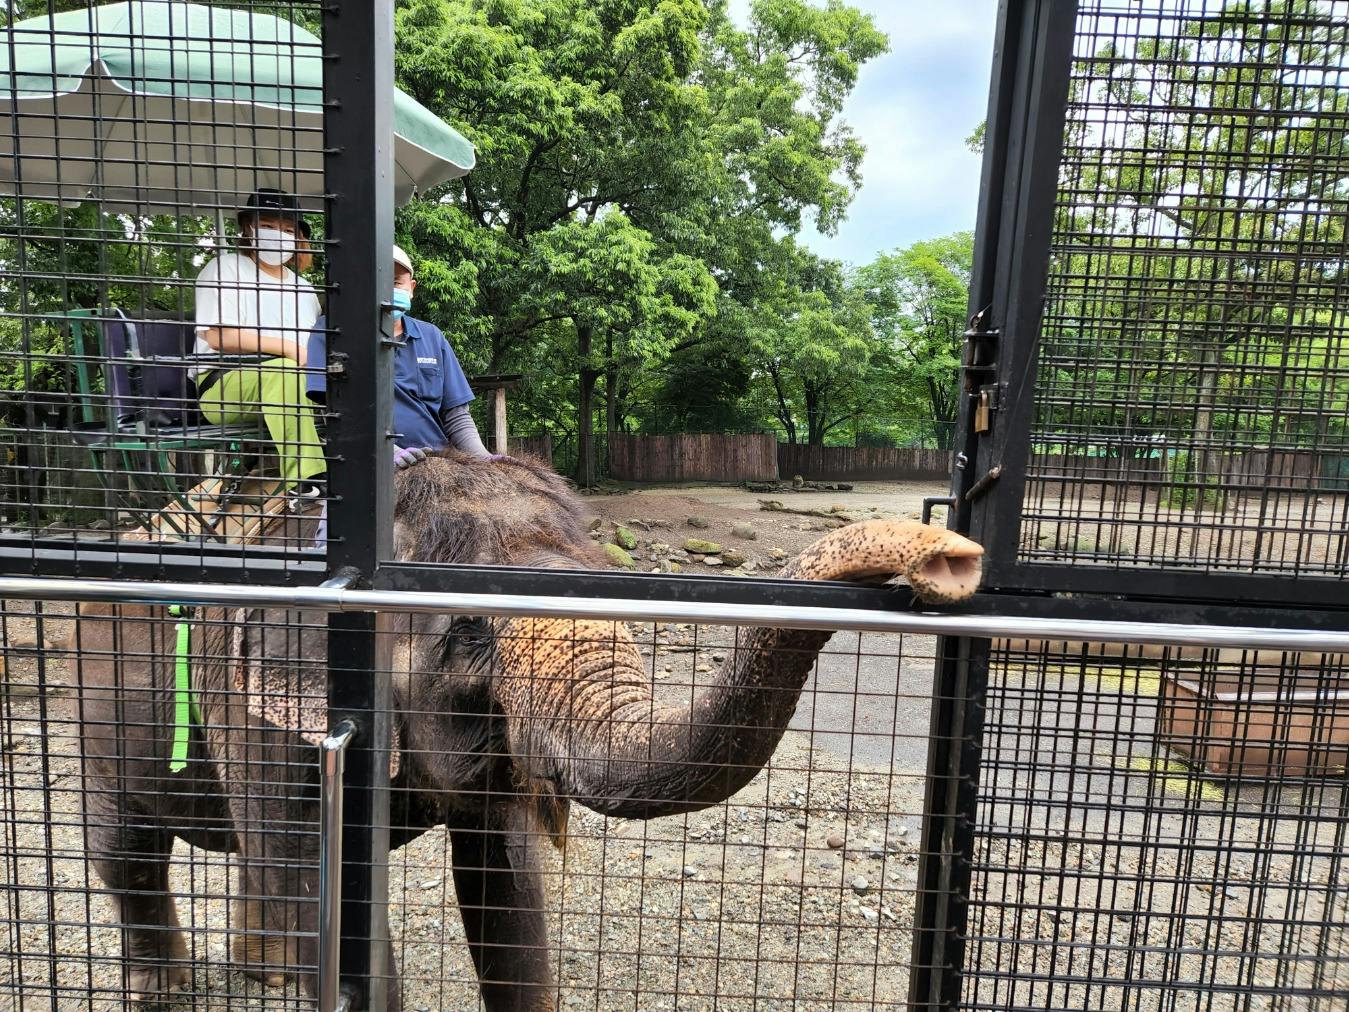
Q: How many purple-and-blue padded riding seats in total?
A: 1